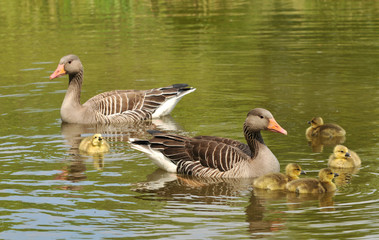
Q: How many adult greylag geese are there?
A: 2